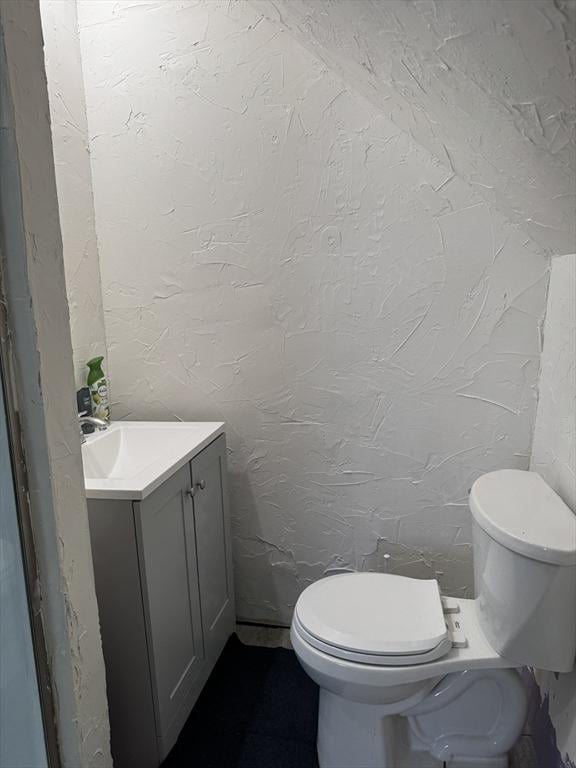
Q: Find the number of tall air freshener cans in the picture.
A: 1